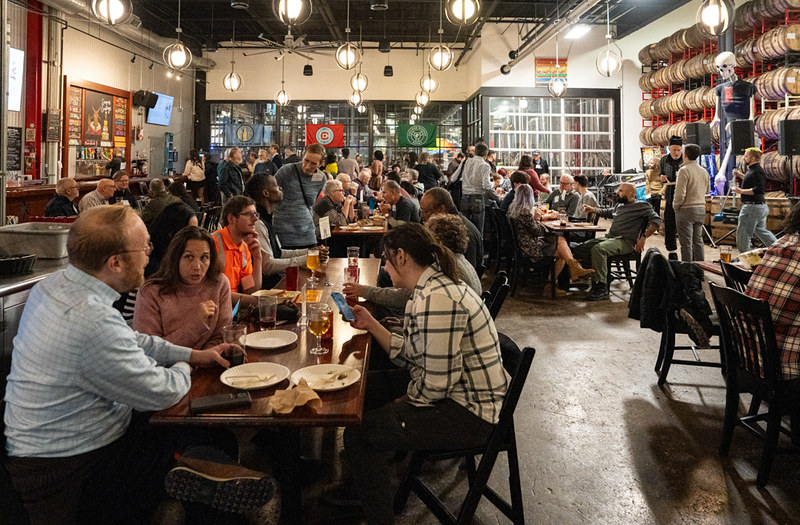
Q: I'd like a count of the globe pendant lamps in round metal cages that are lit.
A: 15